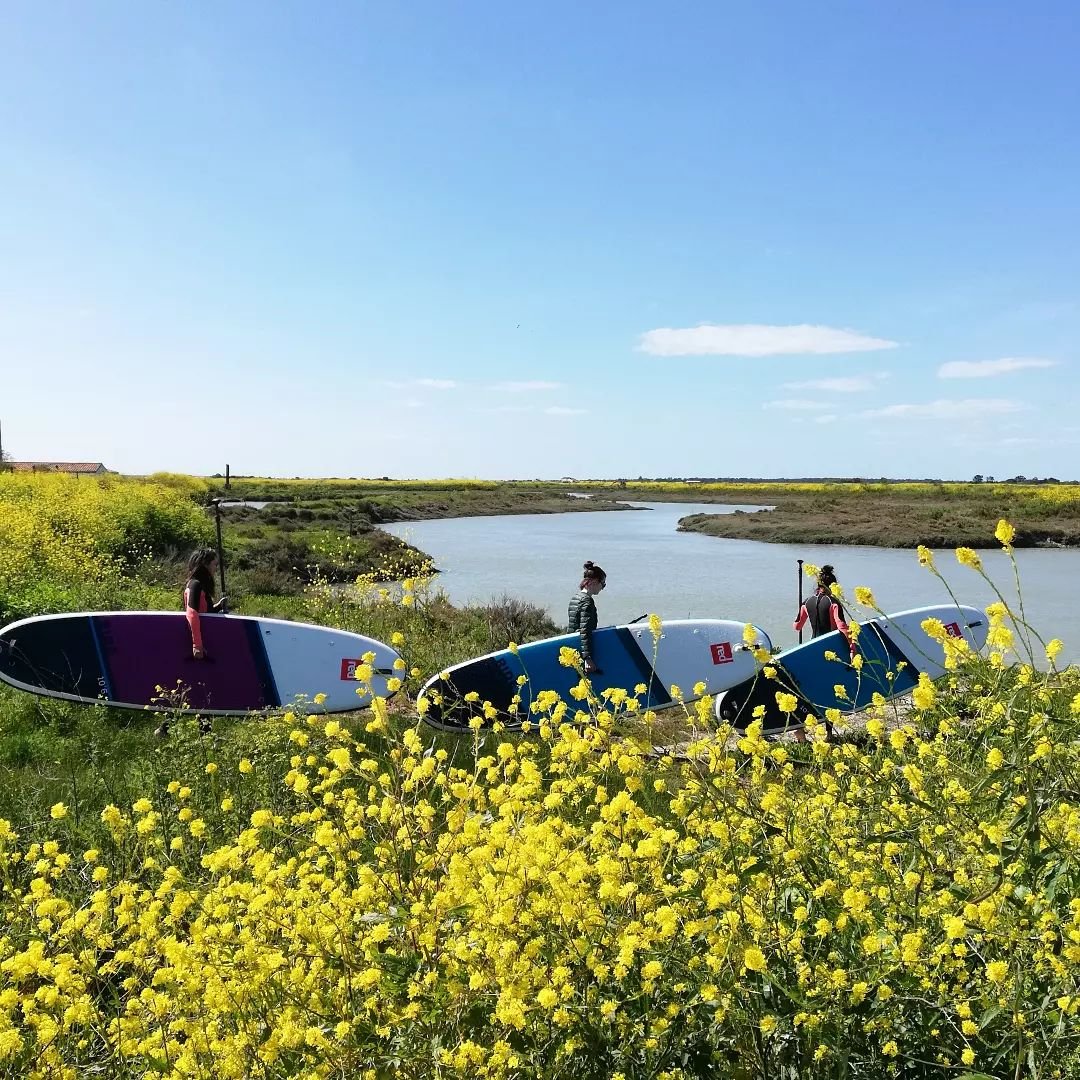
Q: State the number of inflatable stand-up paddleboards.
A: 3